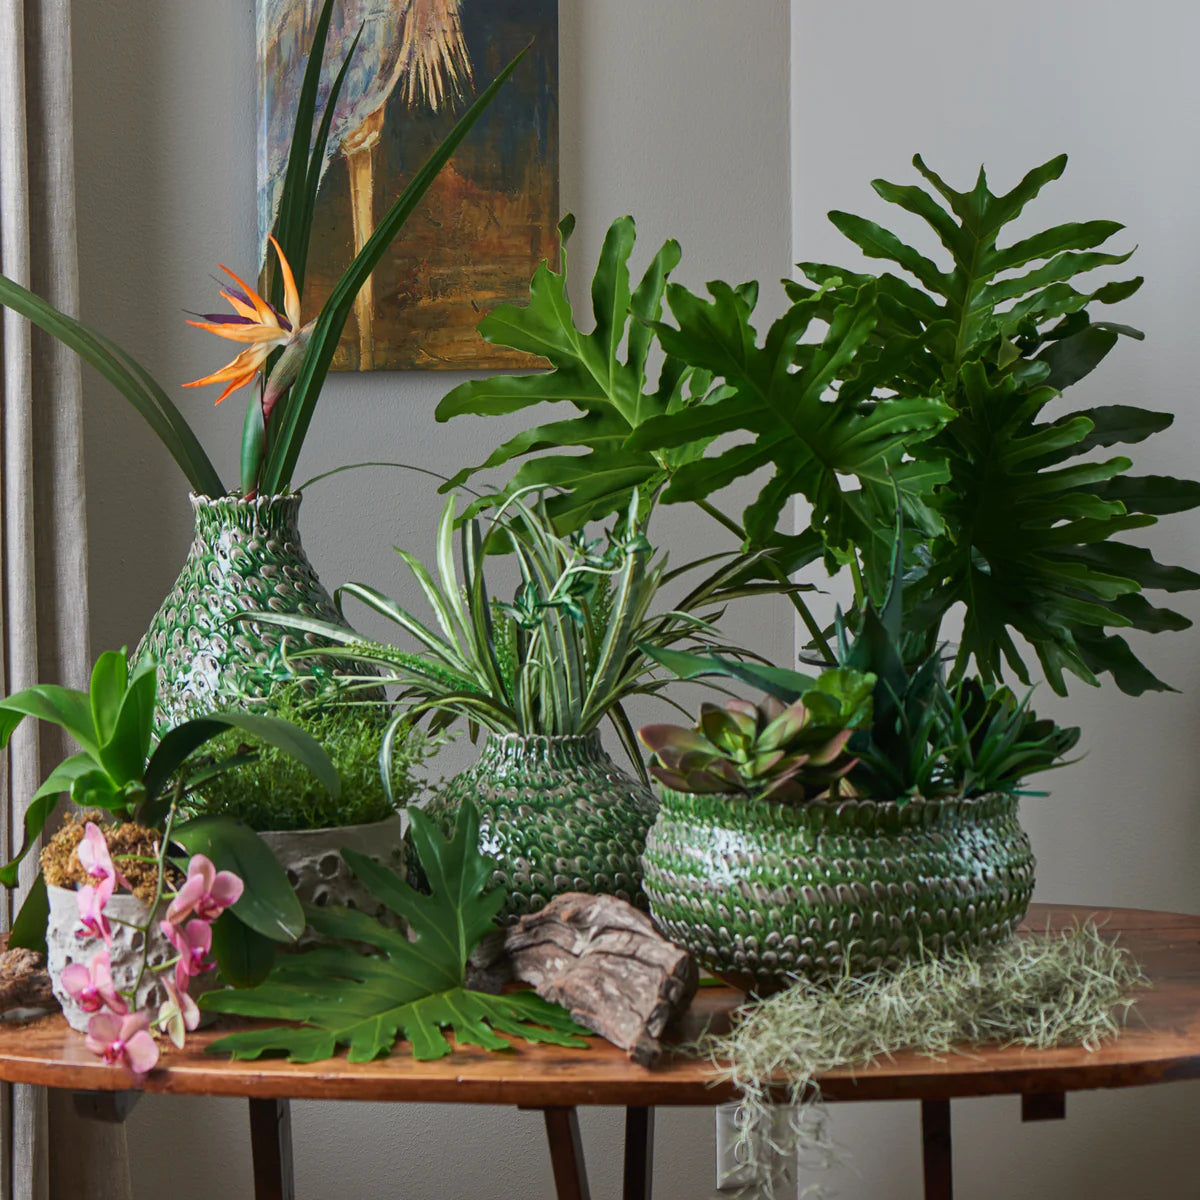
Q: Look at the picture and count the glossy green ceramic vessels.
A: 3